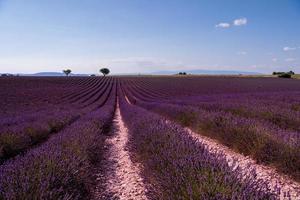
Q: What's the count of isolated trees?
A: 2